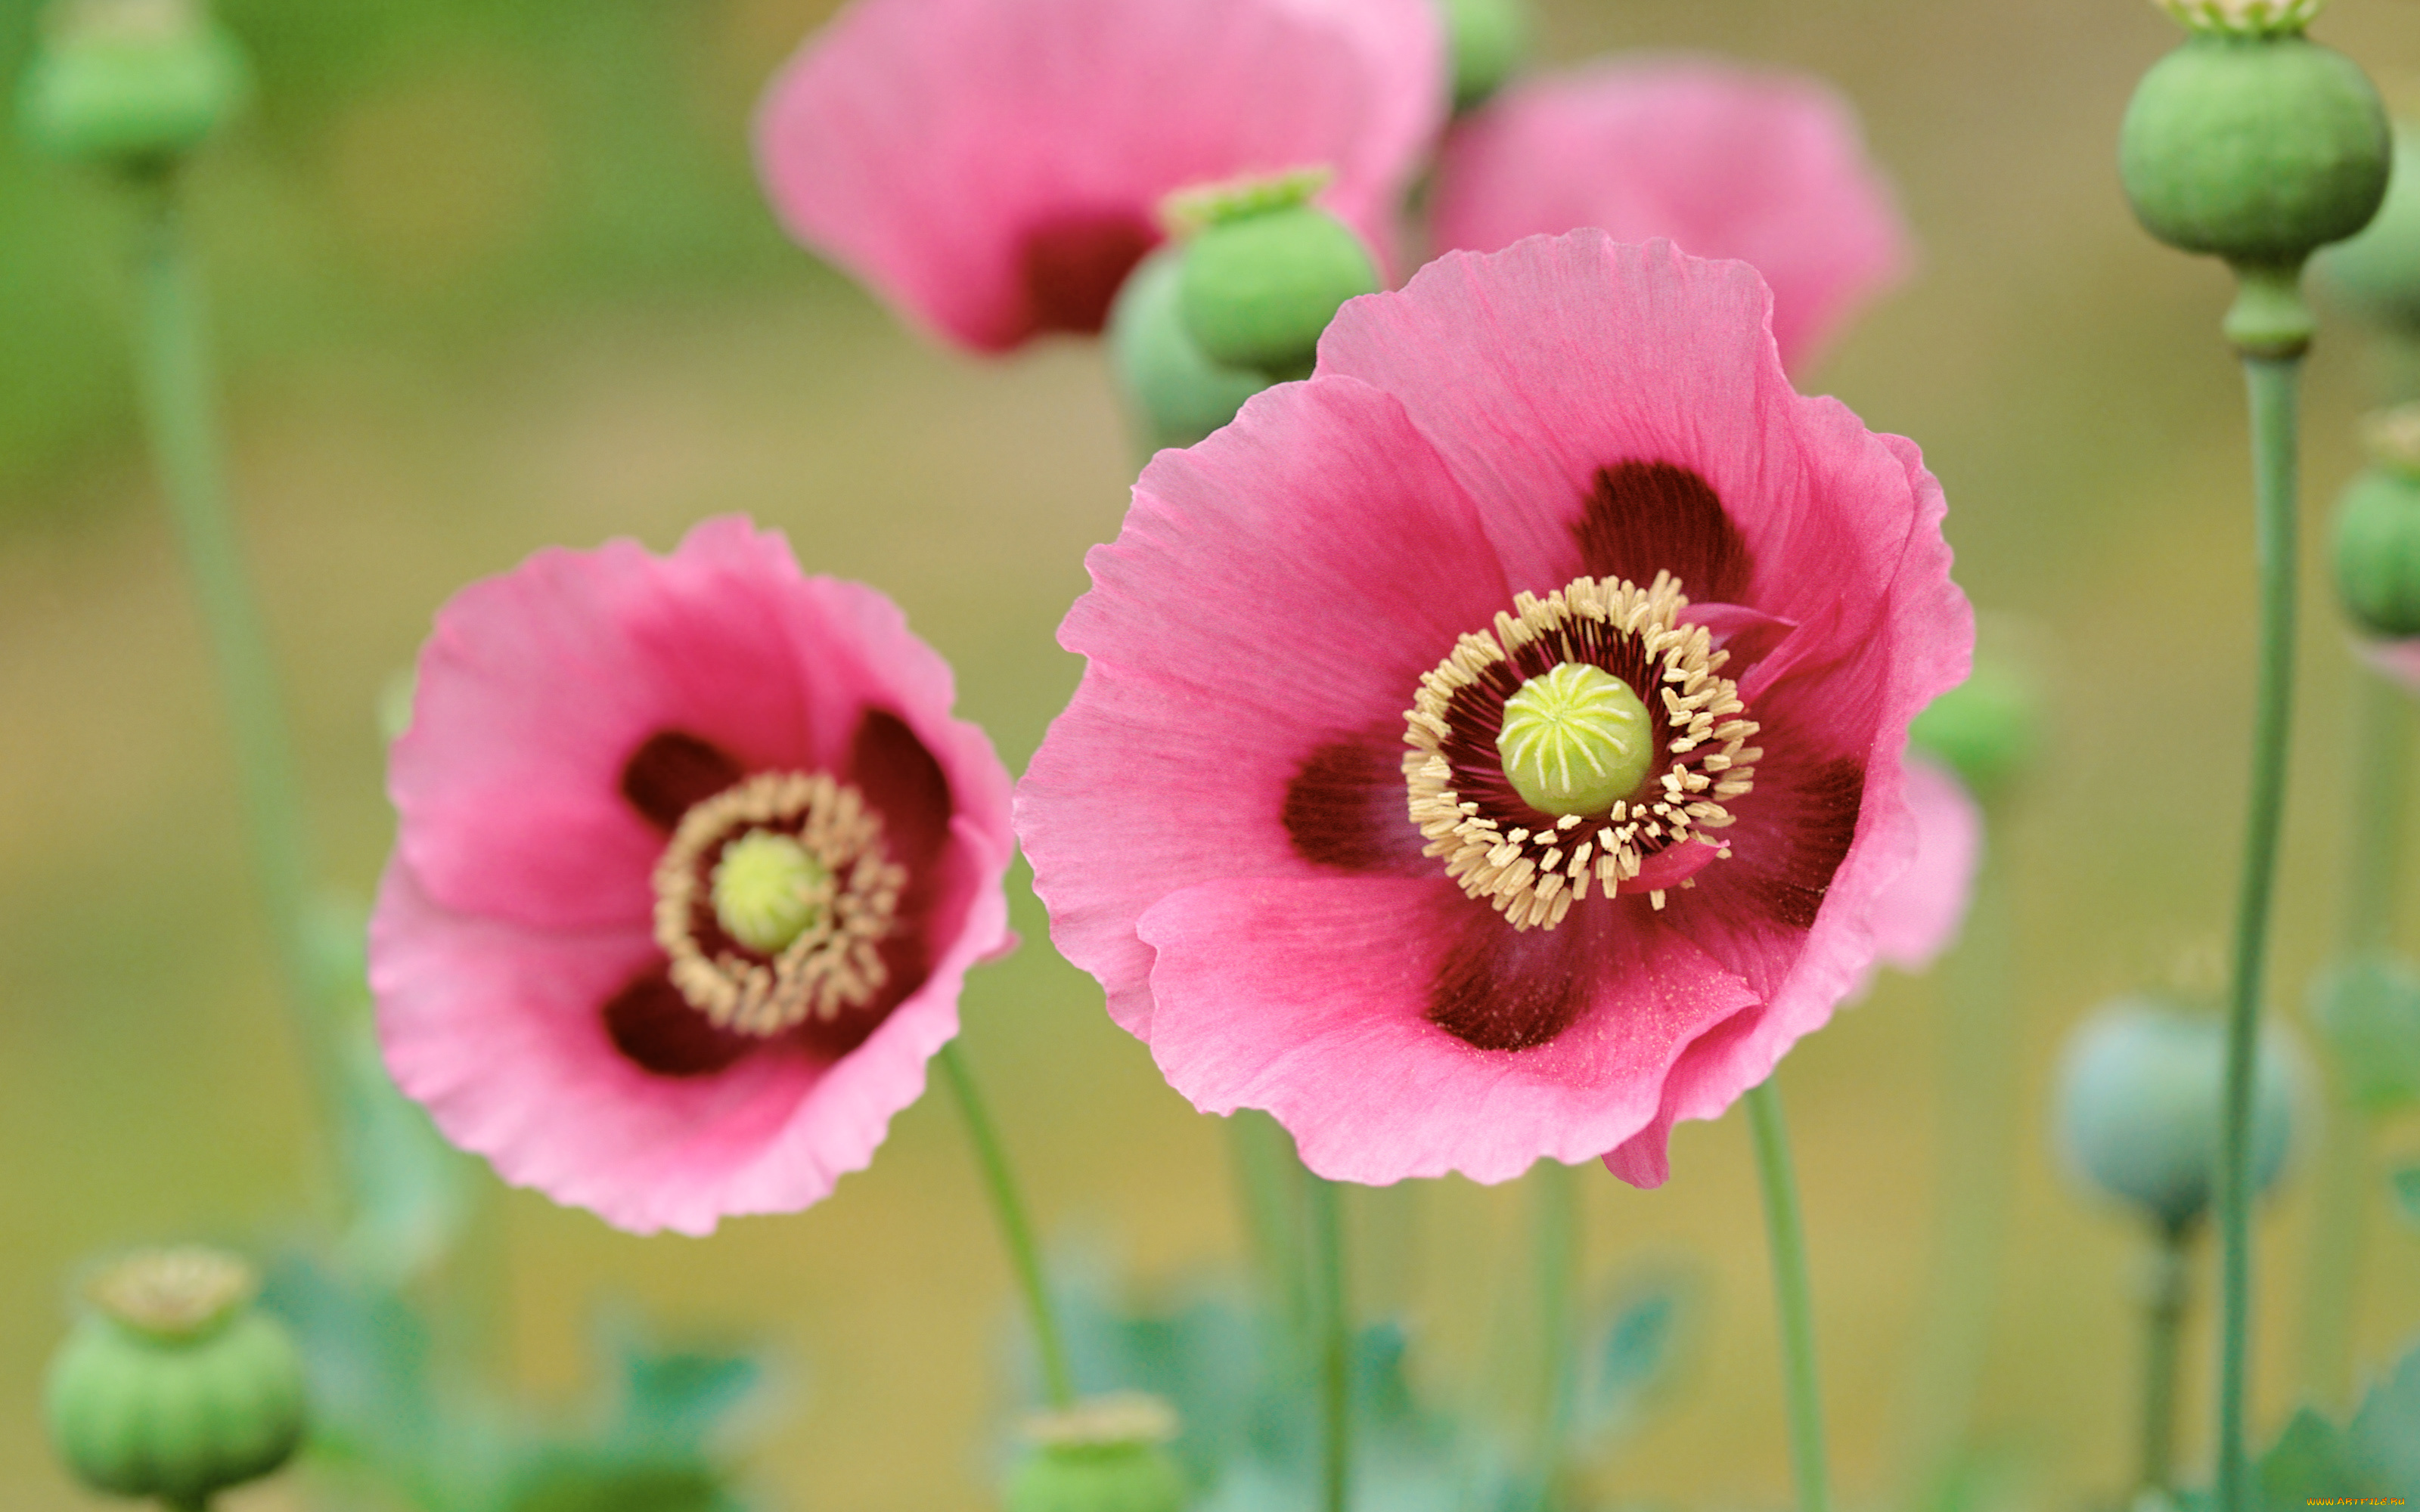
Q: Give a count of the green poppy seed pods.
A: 11